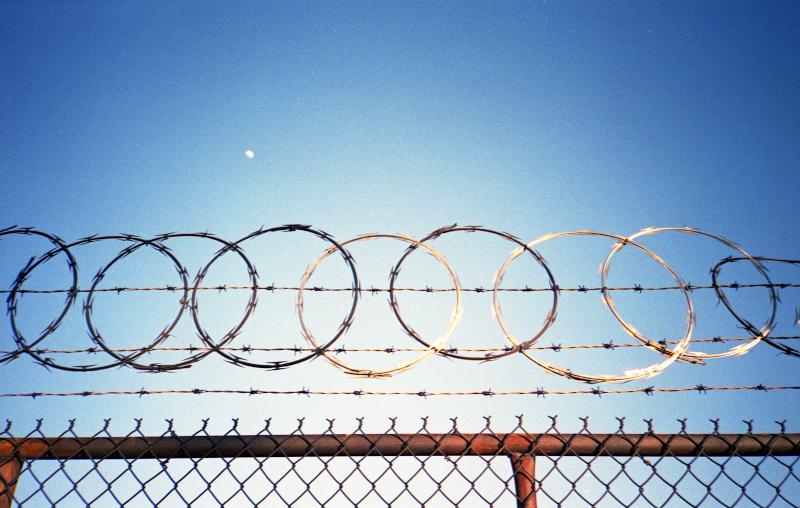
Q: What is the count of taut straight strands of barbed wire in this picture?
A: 3